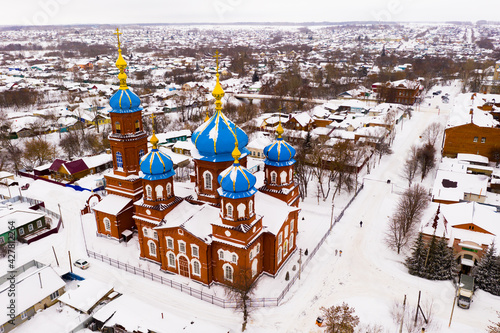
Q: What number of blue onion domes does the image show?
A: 5